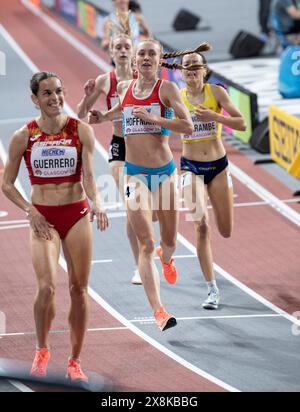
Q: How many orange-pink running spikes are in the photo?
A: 4